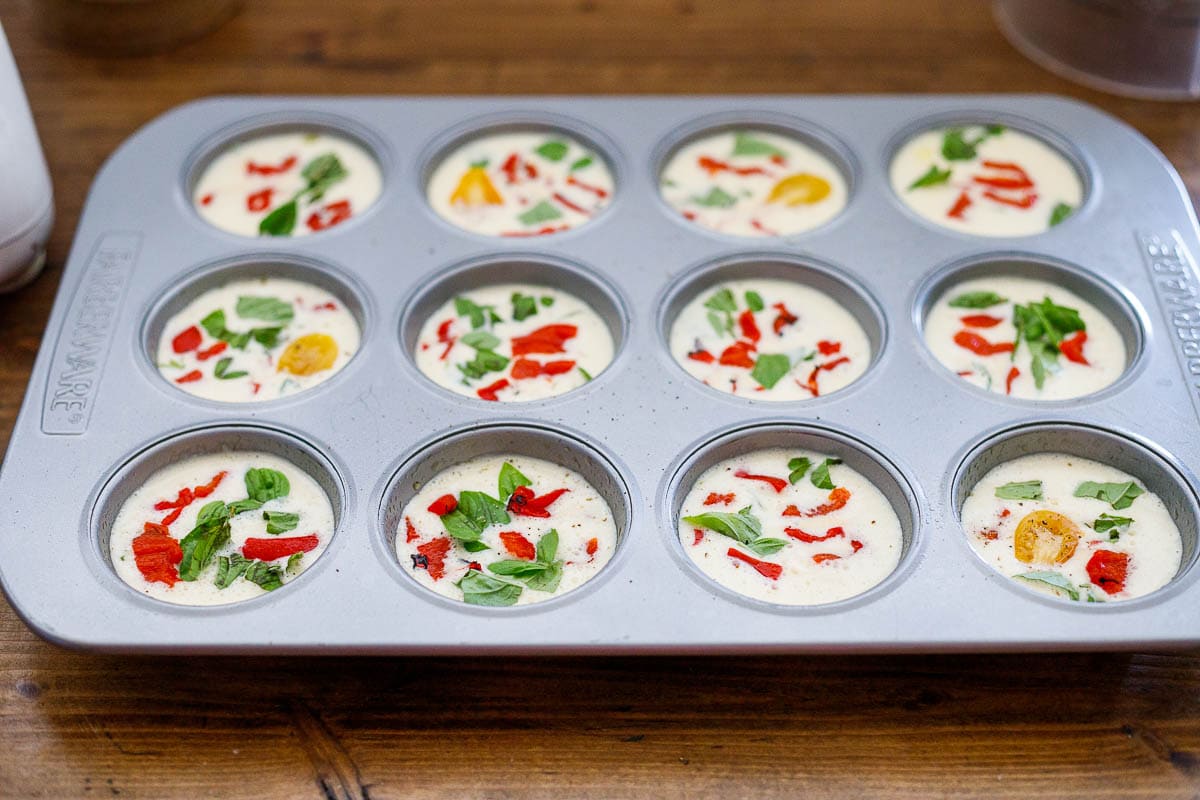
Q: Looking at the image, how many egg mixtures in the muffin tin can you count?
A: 12